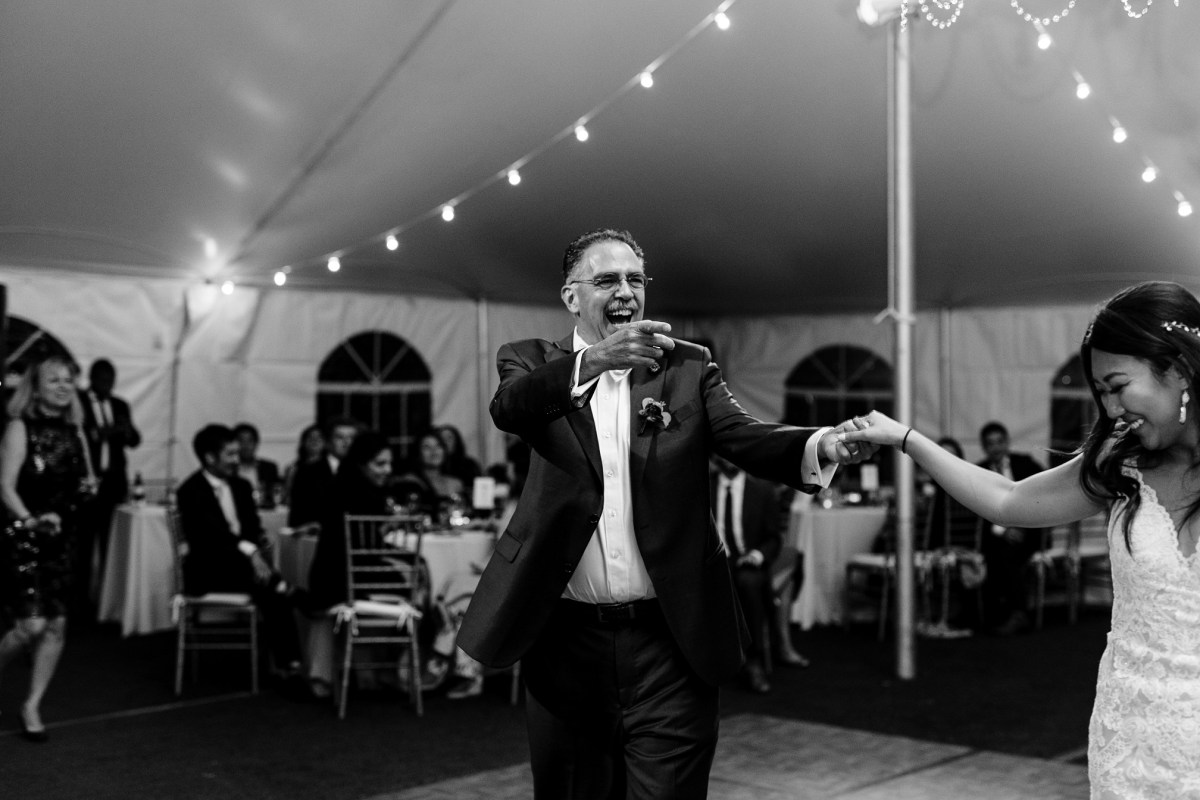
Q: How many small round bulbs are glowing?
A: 14